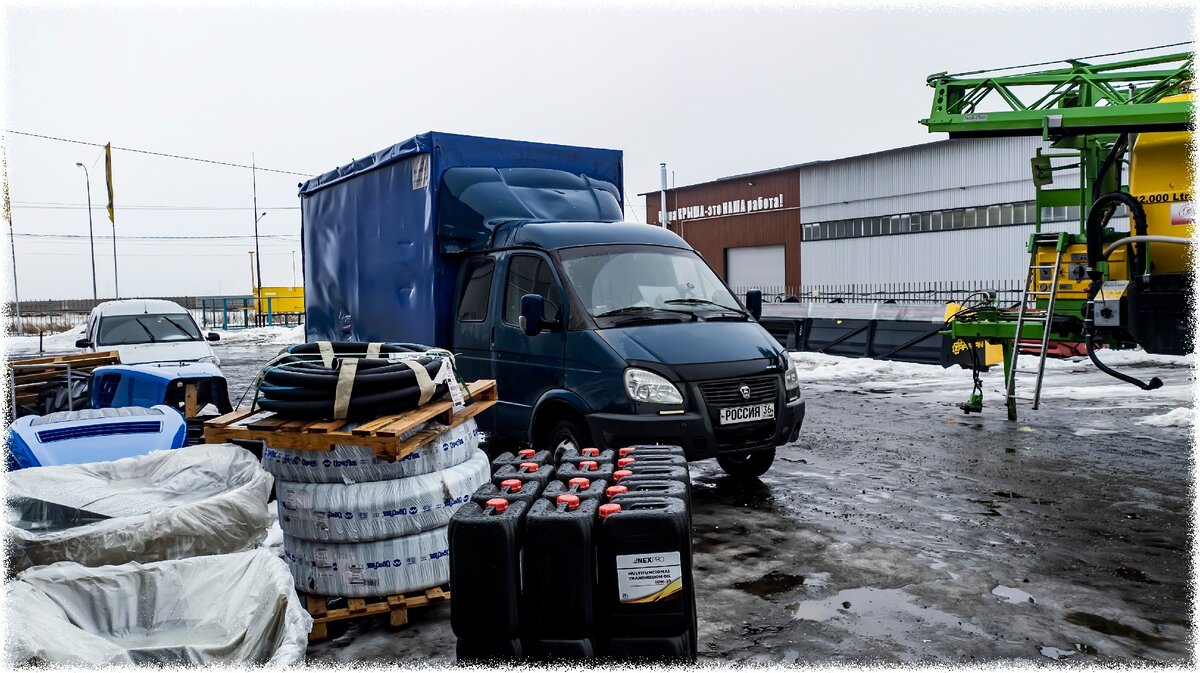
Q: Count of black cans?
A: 13